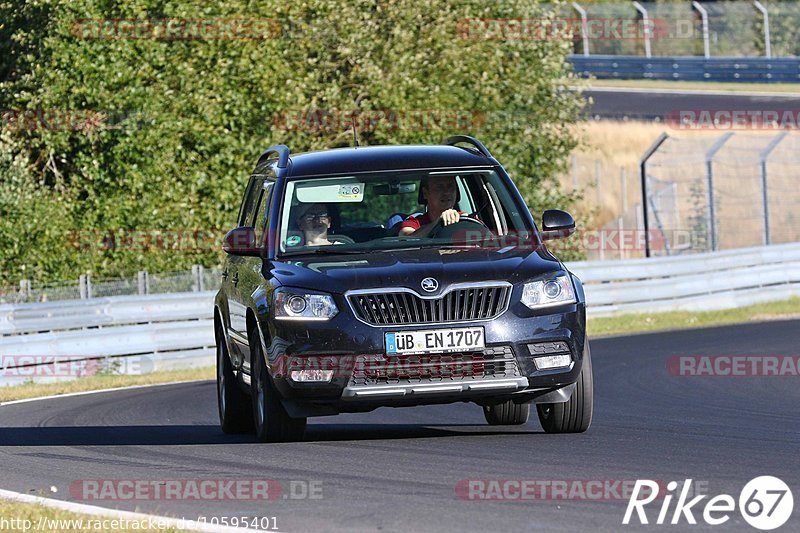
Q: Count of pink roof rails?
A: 0